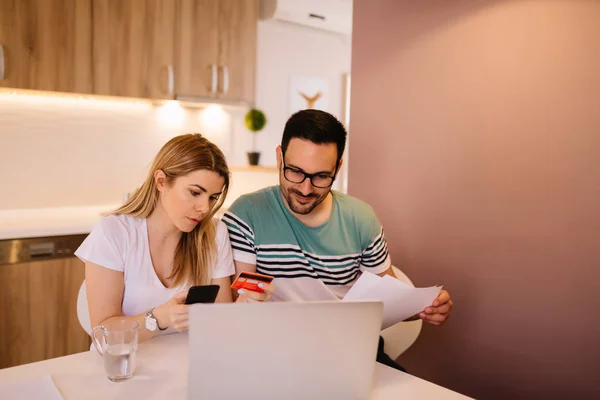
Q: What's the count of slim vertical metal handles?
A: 4